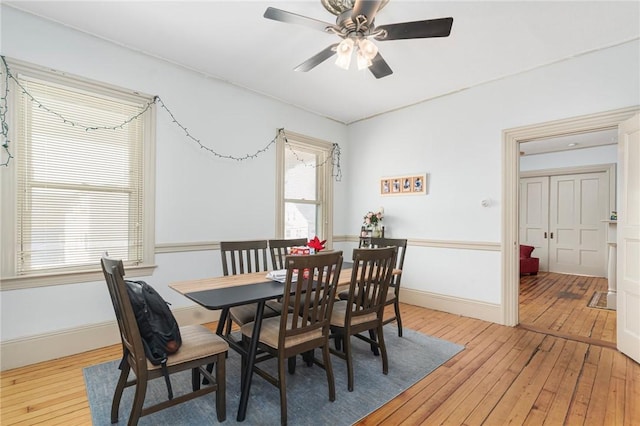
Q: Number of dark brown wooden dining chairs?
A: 6